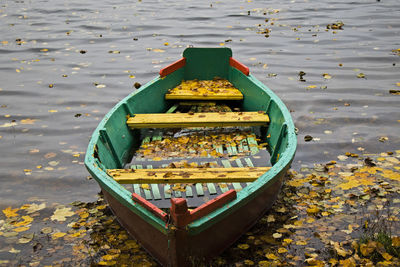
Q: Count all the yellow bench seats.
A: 3